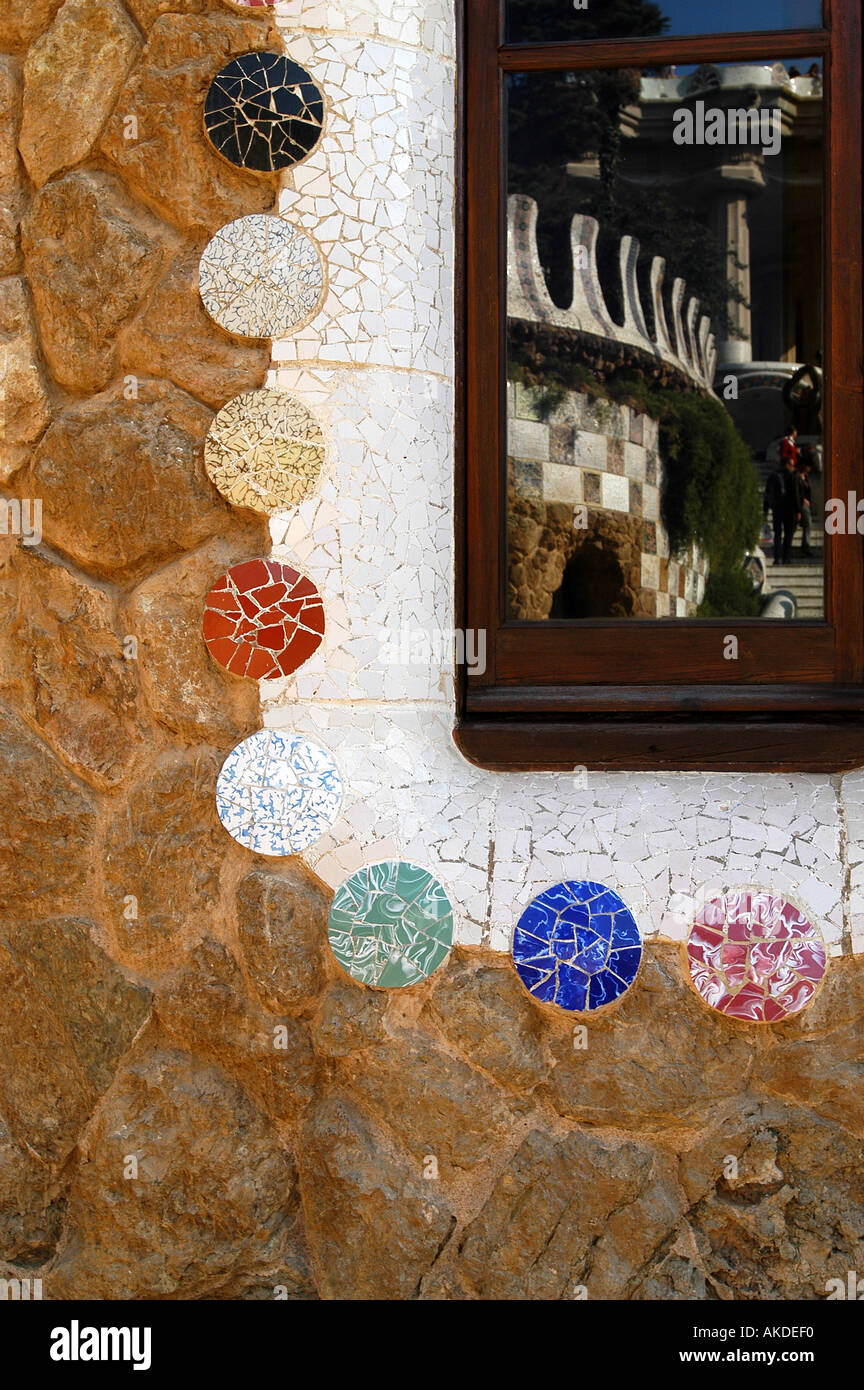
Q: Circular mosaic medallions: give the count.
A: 8